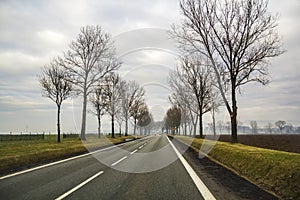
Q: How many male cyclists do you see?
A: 0